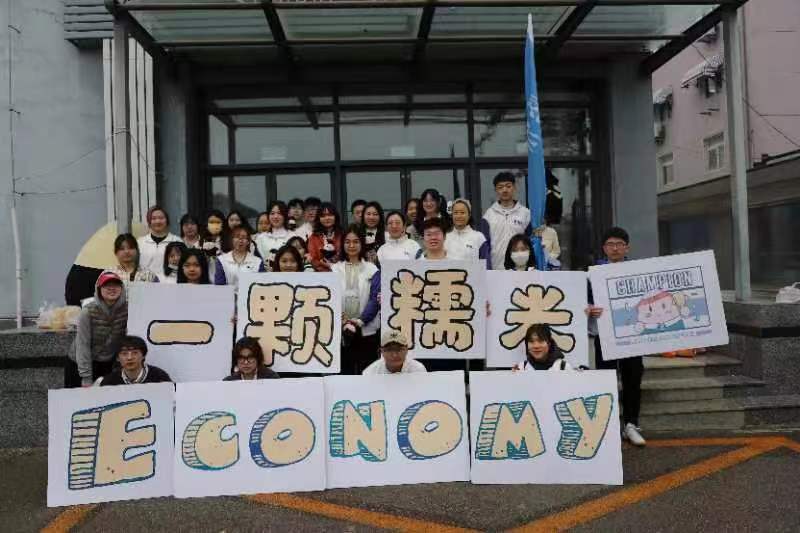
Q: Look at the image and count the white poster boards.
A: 9